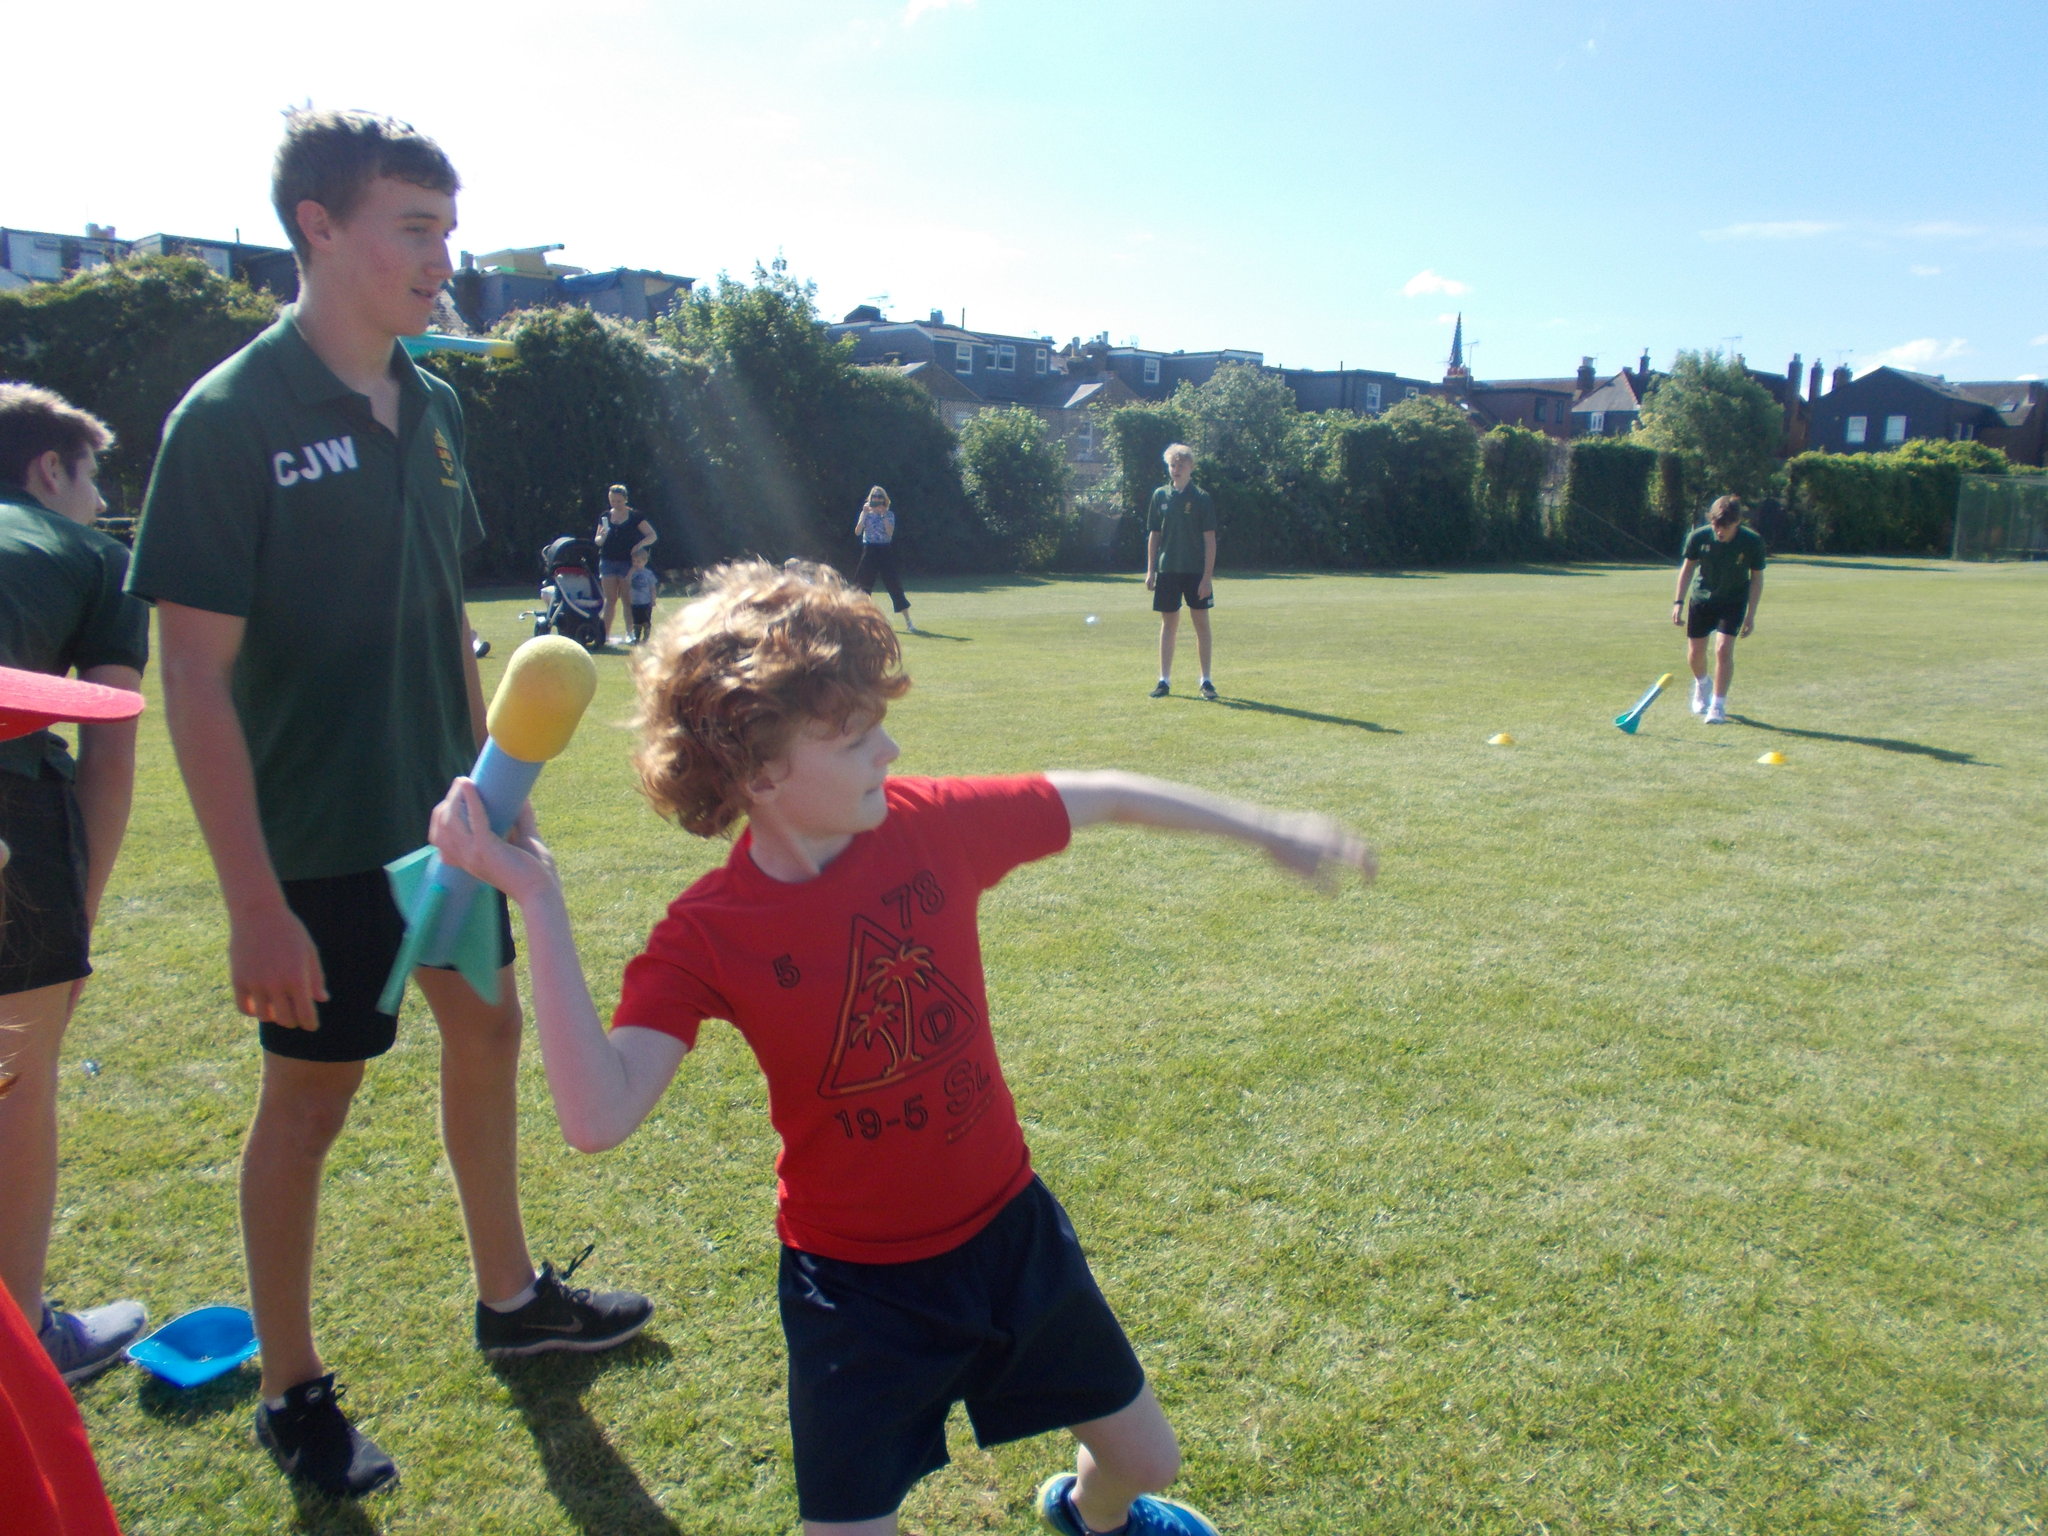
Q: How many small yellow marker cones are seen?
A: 2